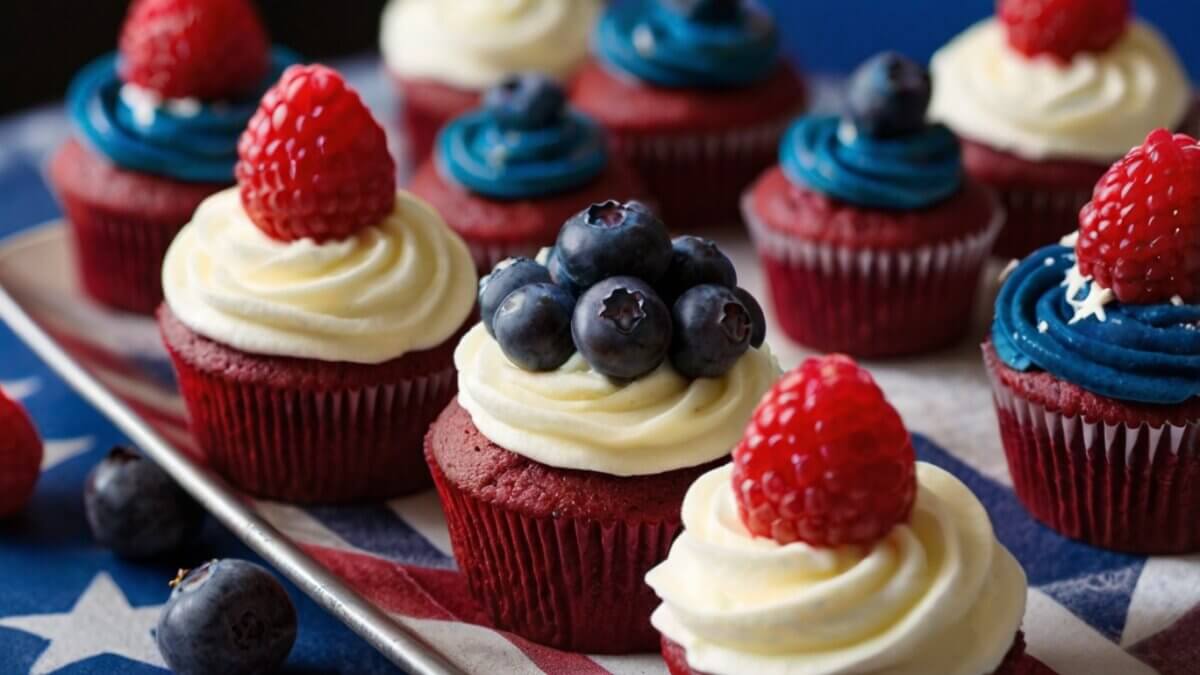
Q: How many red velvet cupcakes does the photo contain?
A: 10